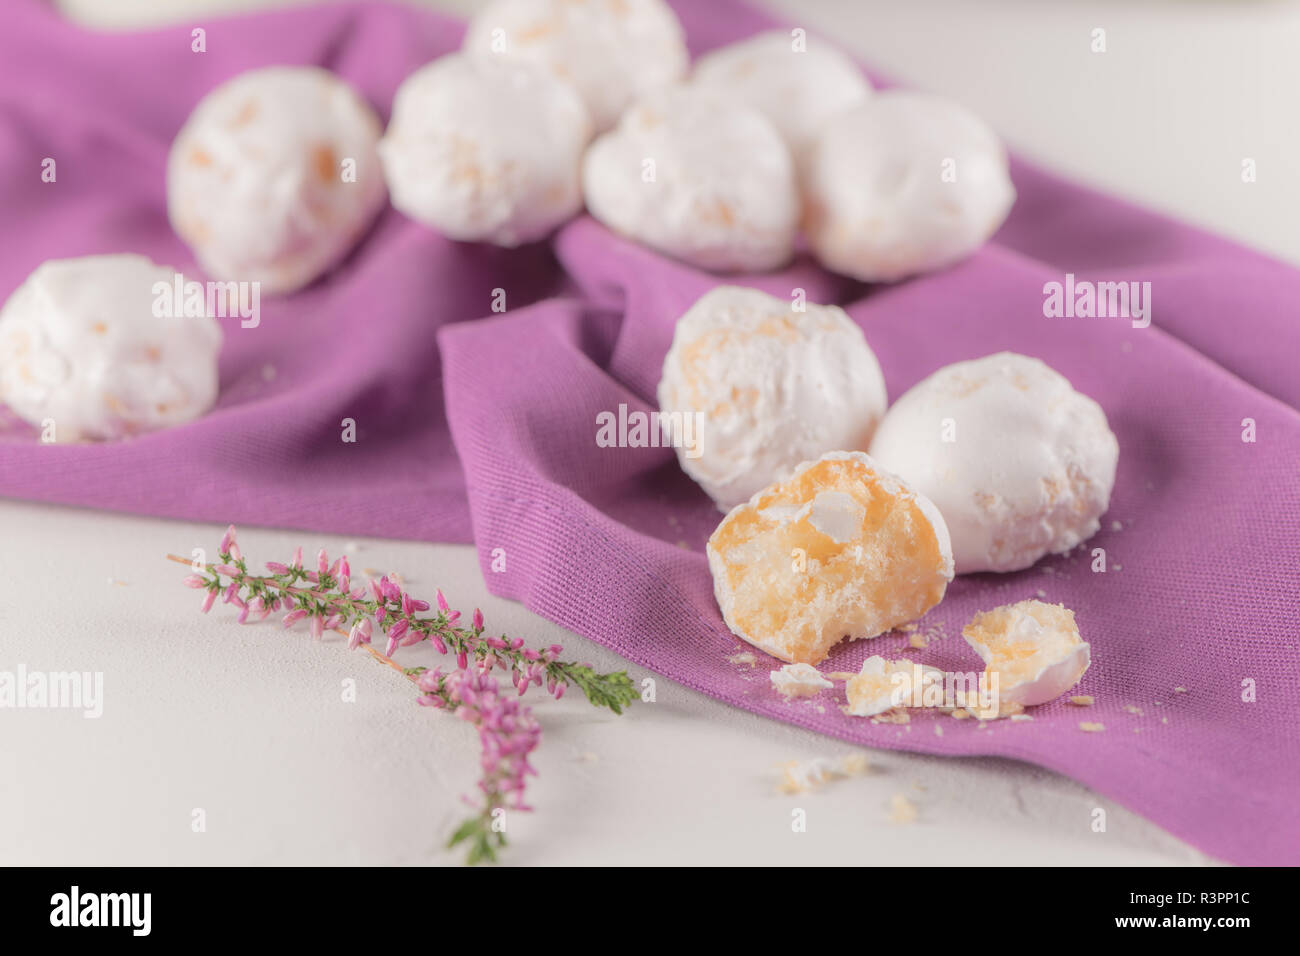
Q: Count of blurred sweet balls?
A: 7